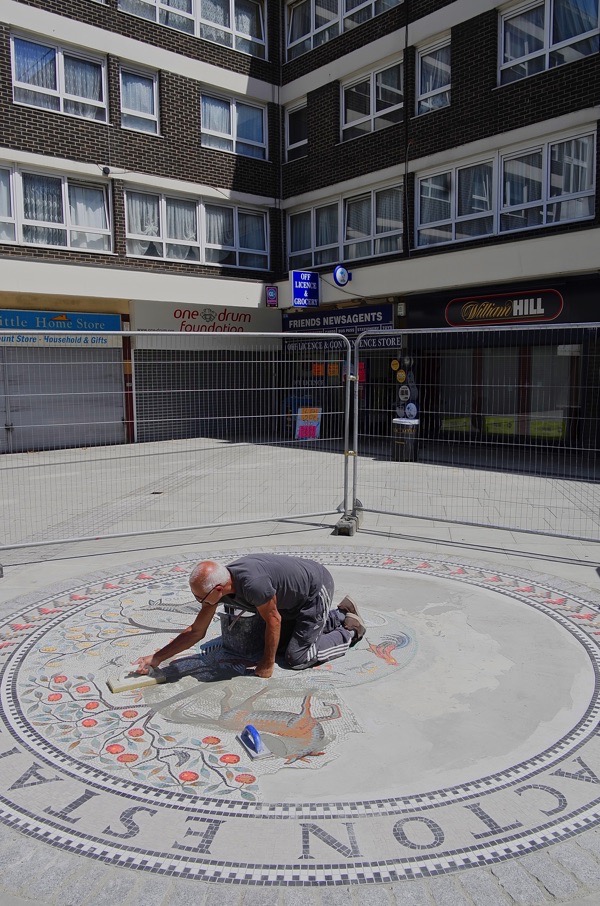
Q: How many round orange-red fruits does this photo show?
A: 13